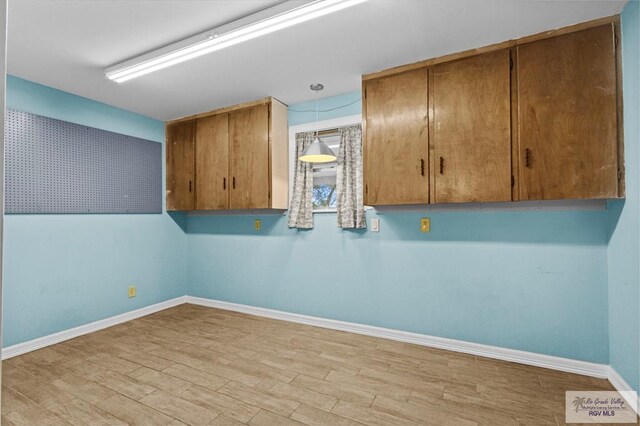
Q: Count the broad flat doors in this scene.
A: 6